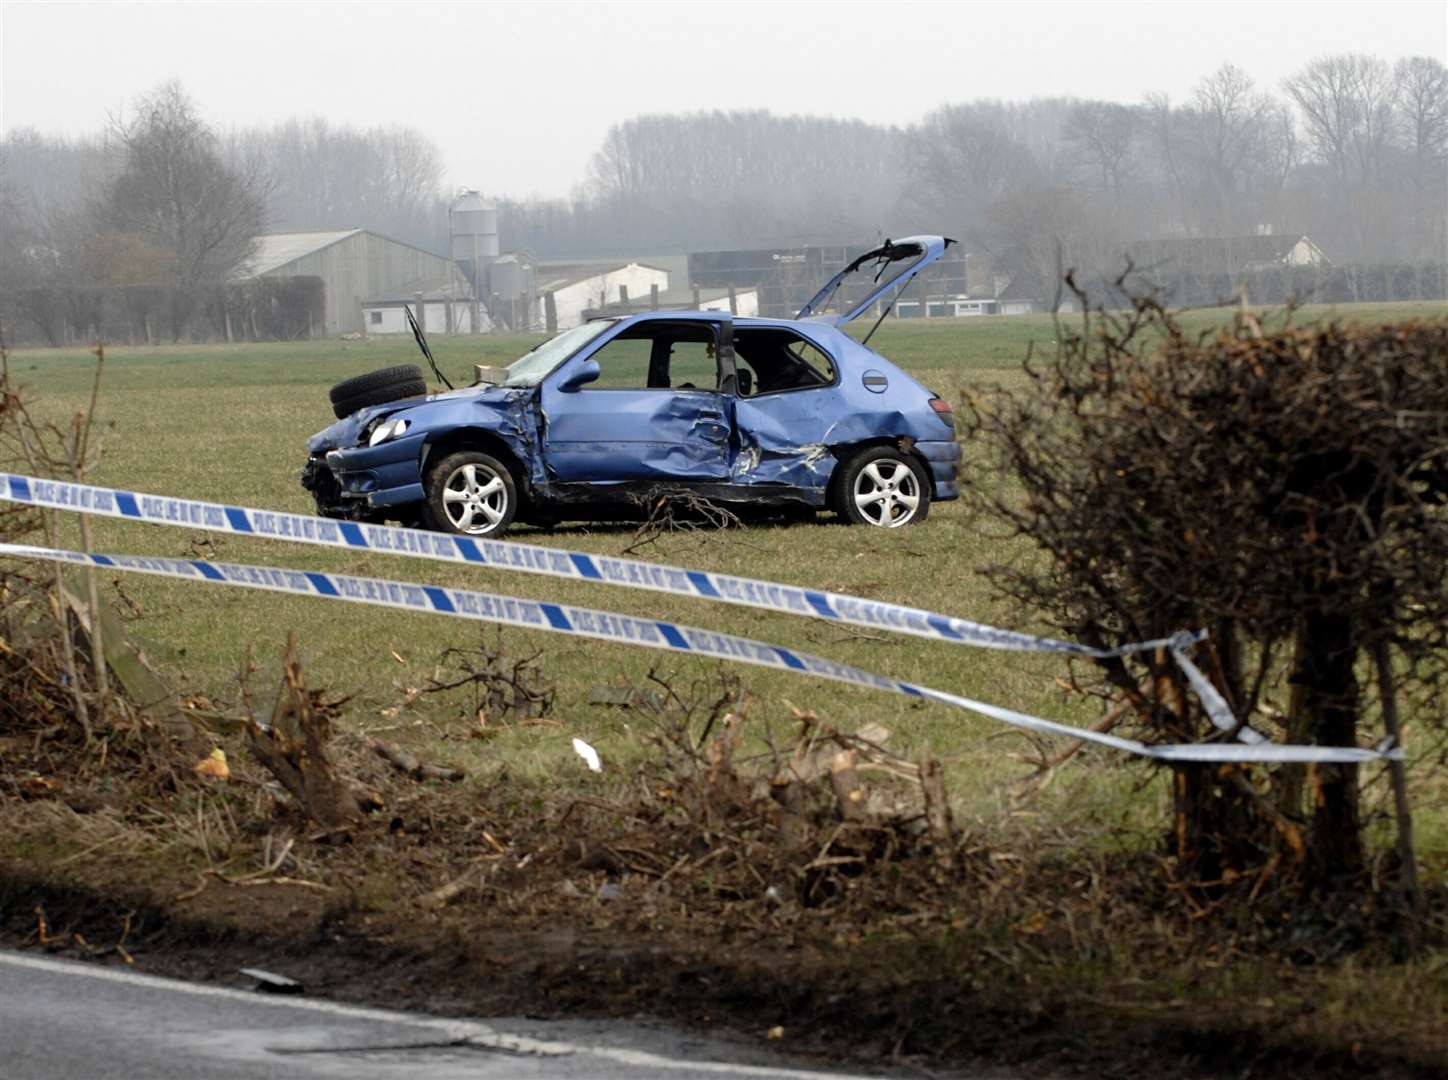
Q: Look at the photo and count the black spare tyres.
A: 2